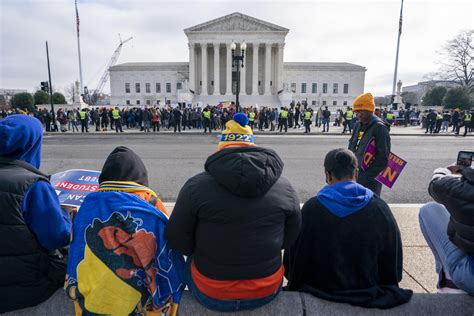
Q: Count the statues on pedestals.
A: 2